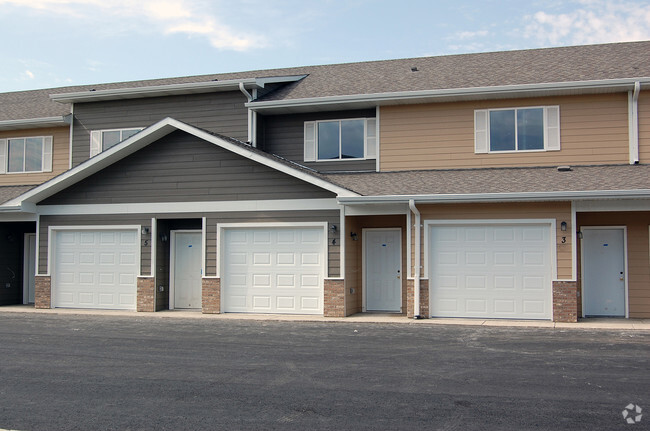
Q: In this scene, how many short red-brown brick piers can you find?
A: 6